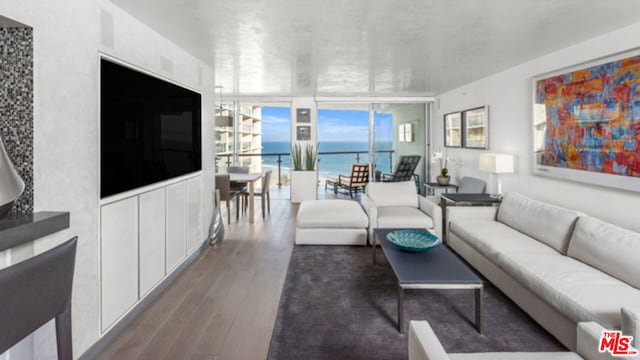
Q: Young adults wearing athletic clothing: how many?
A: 0